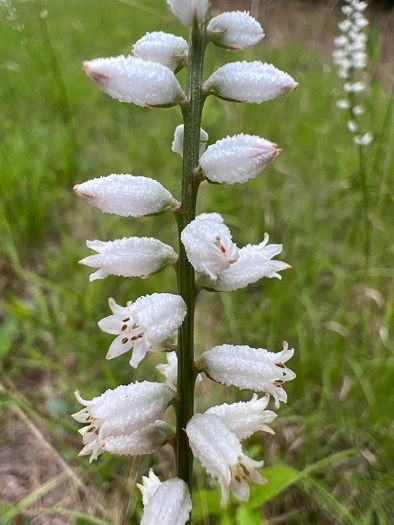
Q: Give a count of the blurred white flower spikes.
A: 1